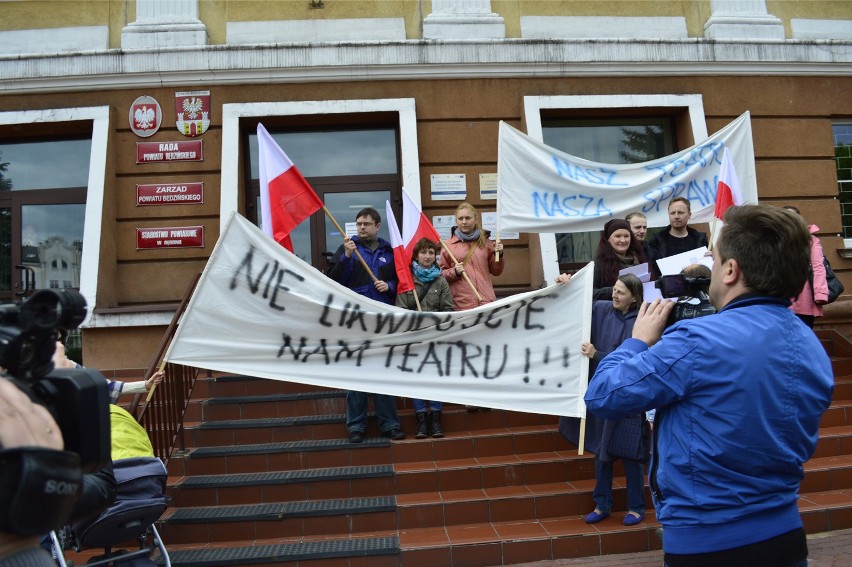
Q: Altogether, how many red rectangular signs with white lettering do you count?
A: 3